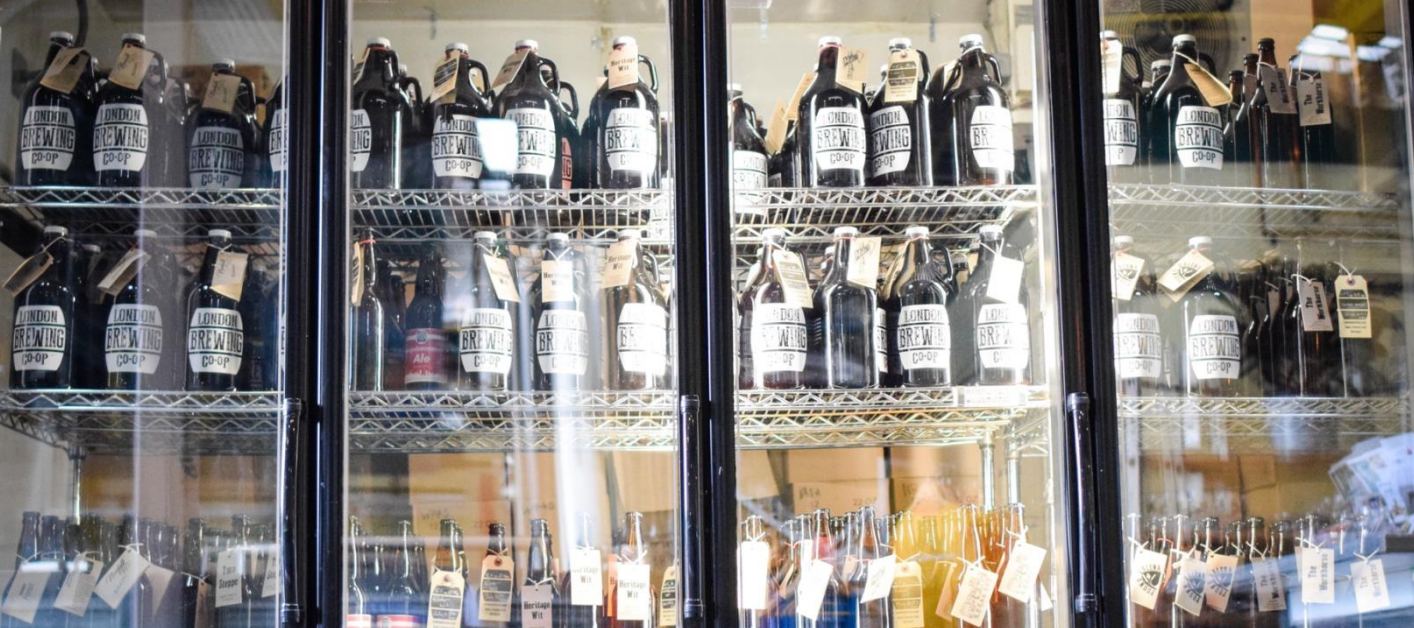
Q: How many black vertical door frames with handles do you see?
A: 3